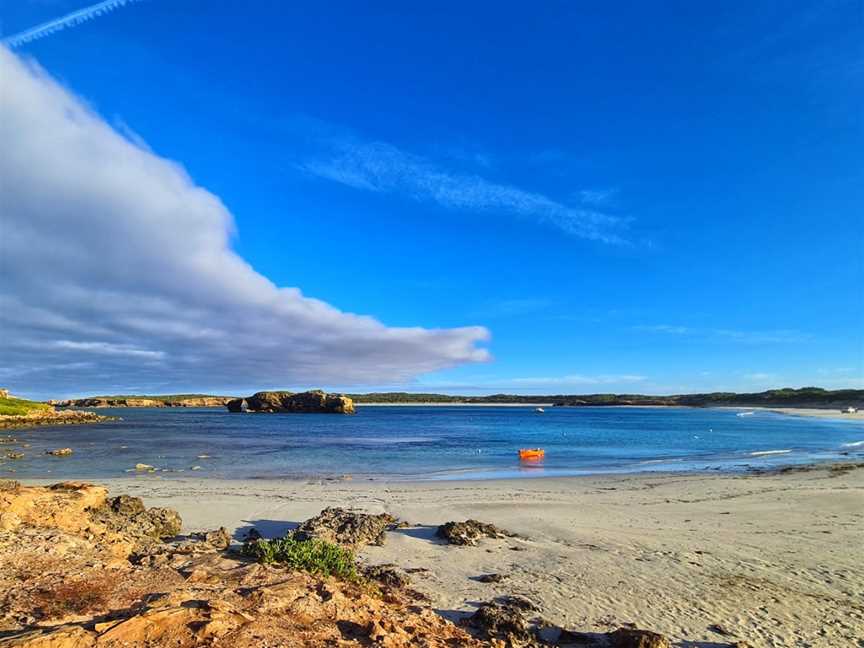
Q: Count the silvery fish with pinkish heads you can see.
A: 0